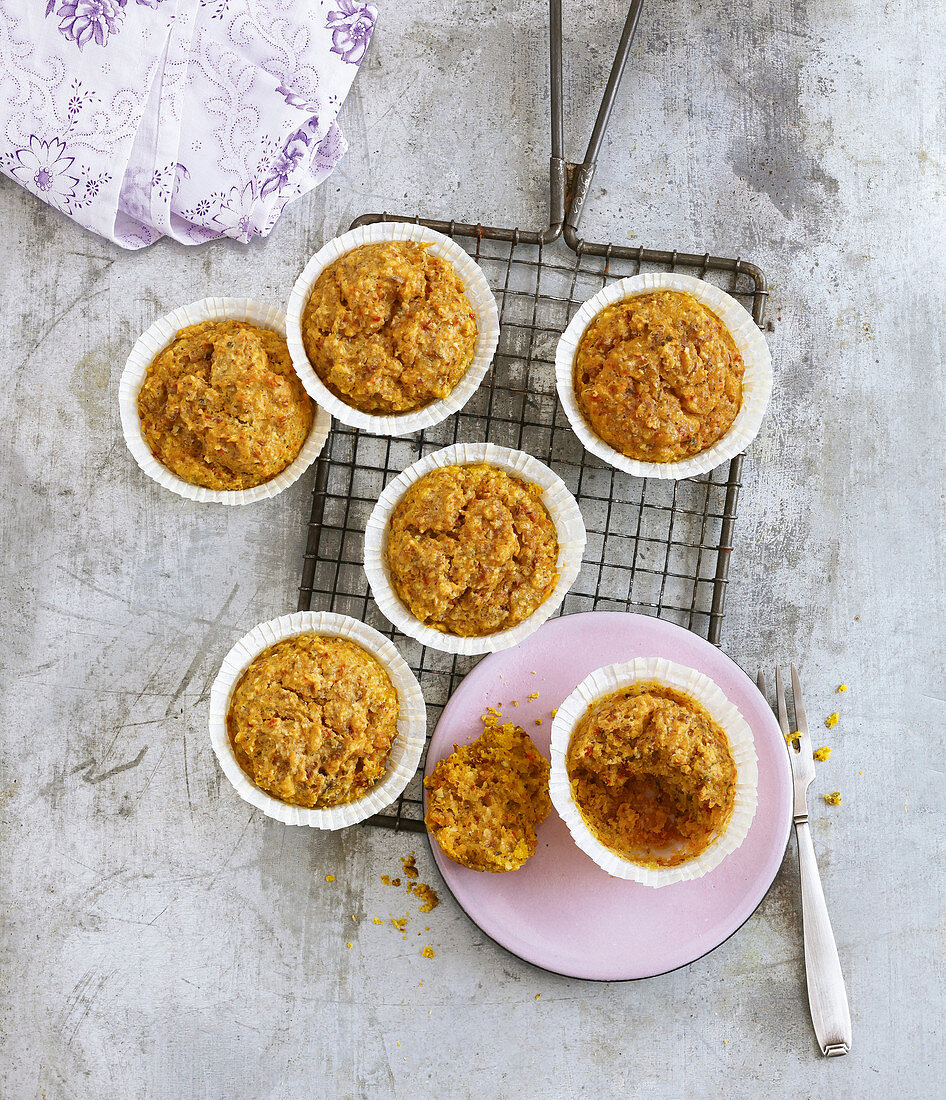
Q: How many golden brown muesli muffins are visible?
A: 6